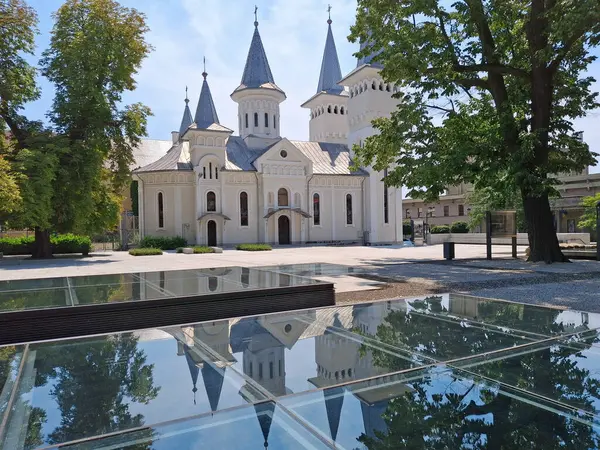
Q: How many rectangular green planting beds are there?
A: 3